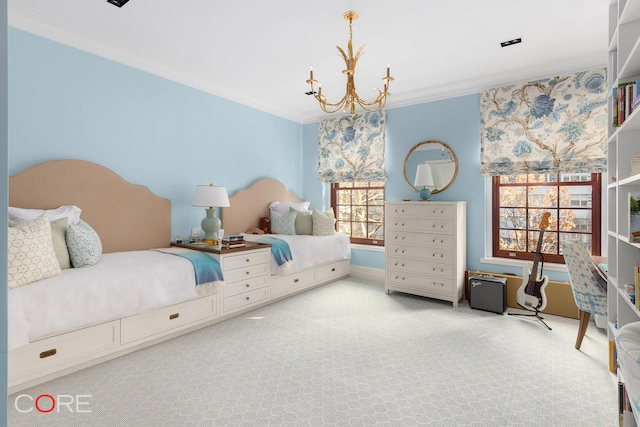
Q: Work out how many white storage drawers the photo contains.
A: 14